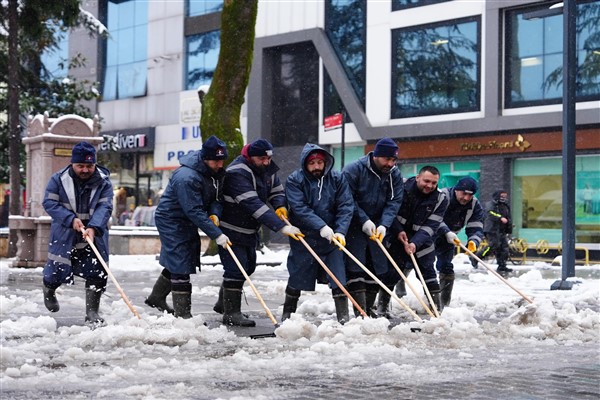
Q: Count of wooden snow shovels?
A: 7